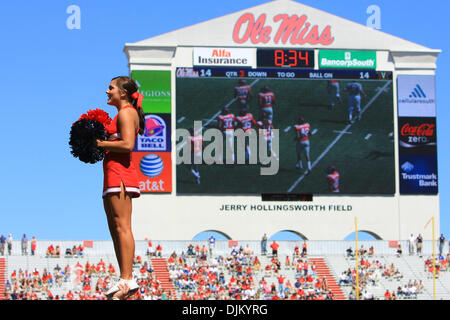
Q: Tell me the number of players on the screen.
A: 10